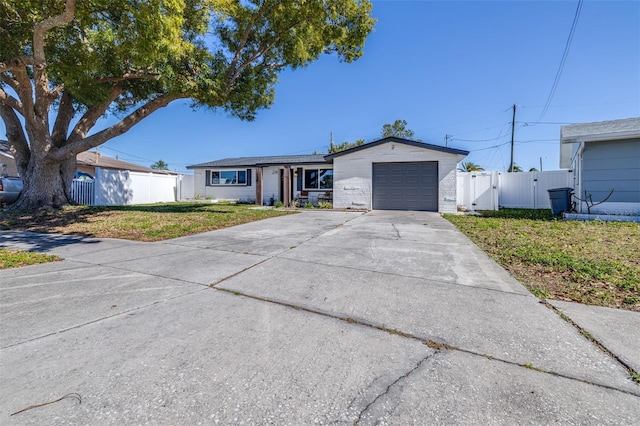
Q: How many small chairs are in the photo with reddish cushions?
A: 2